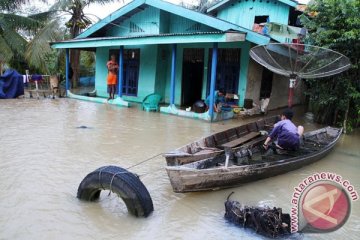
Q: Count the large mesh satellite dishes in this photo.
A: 1